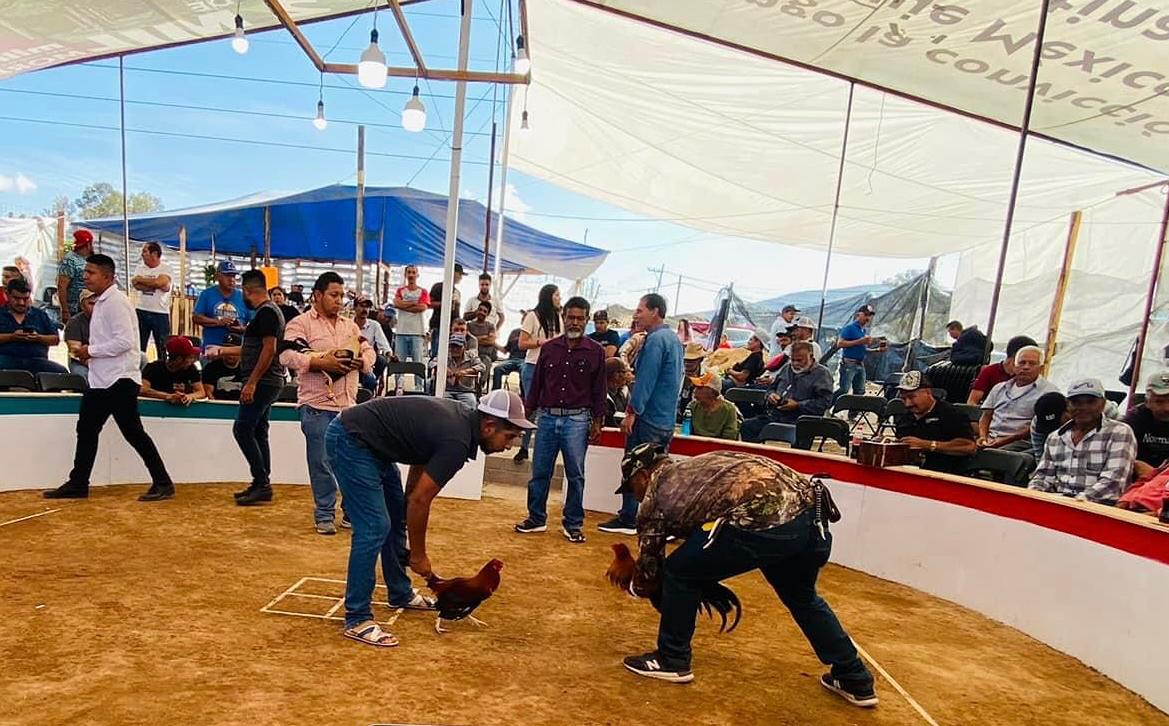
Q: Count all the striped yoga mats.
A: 0